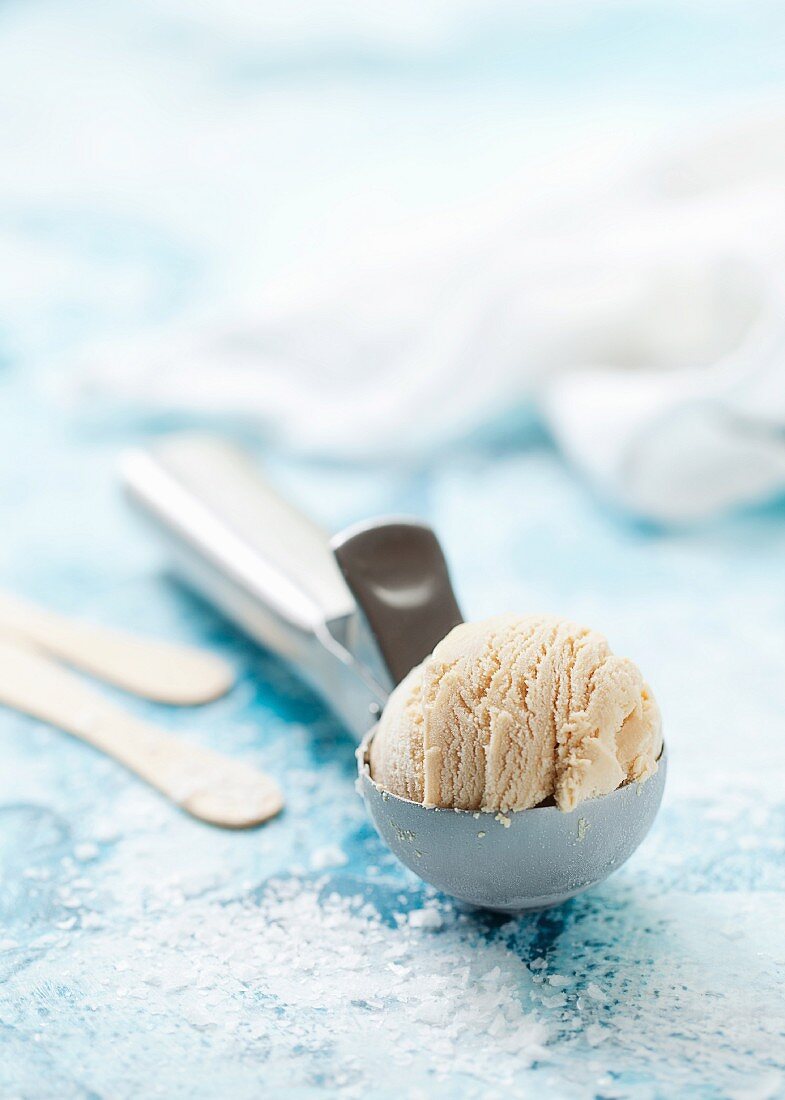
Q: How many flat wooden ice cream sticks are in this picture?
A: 2